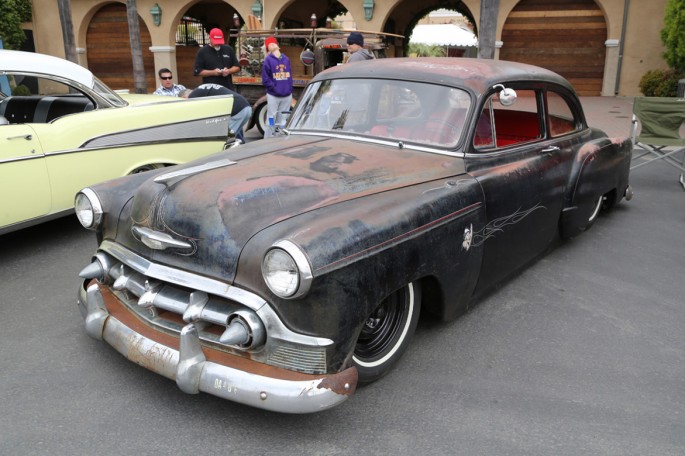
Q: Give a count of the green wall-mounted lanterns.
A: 3